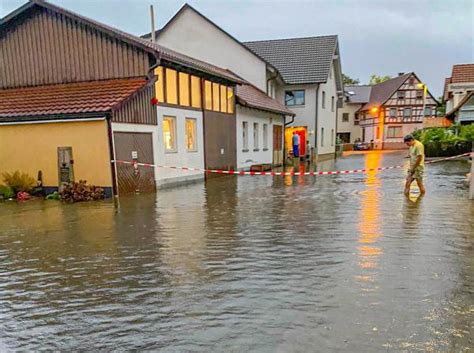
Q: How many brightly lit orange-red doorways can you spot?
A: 1